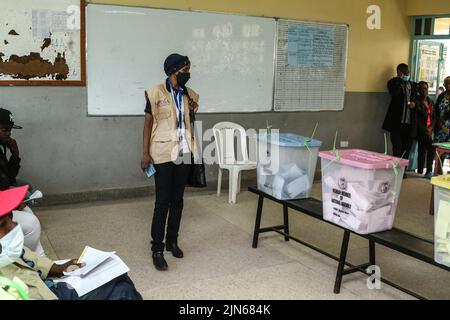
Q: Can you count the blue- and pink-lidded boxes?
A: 2